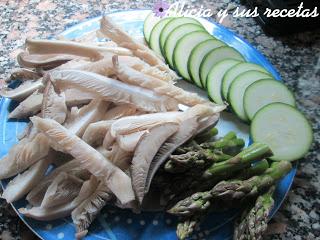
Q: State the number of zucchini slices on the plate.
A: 12